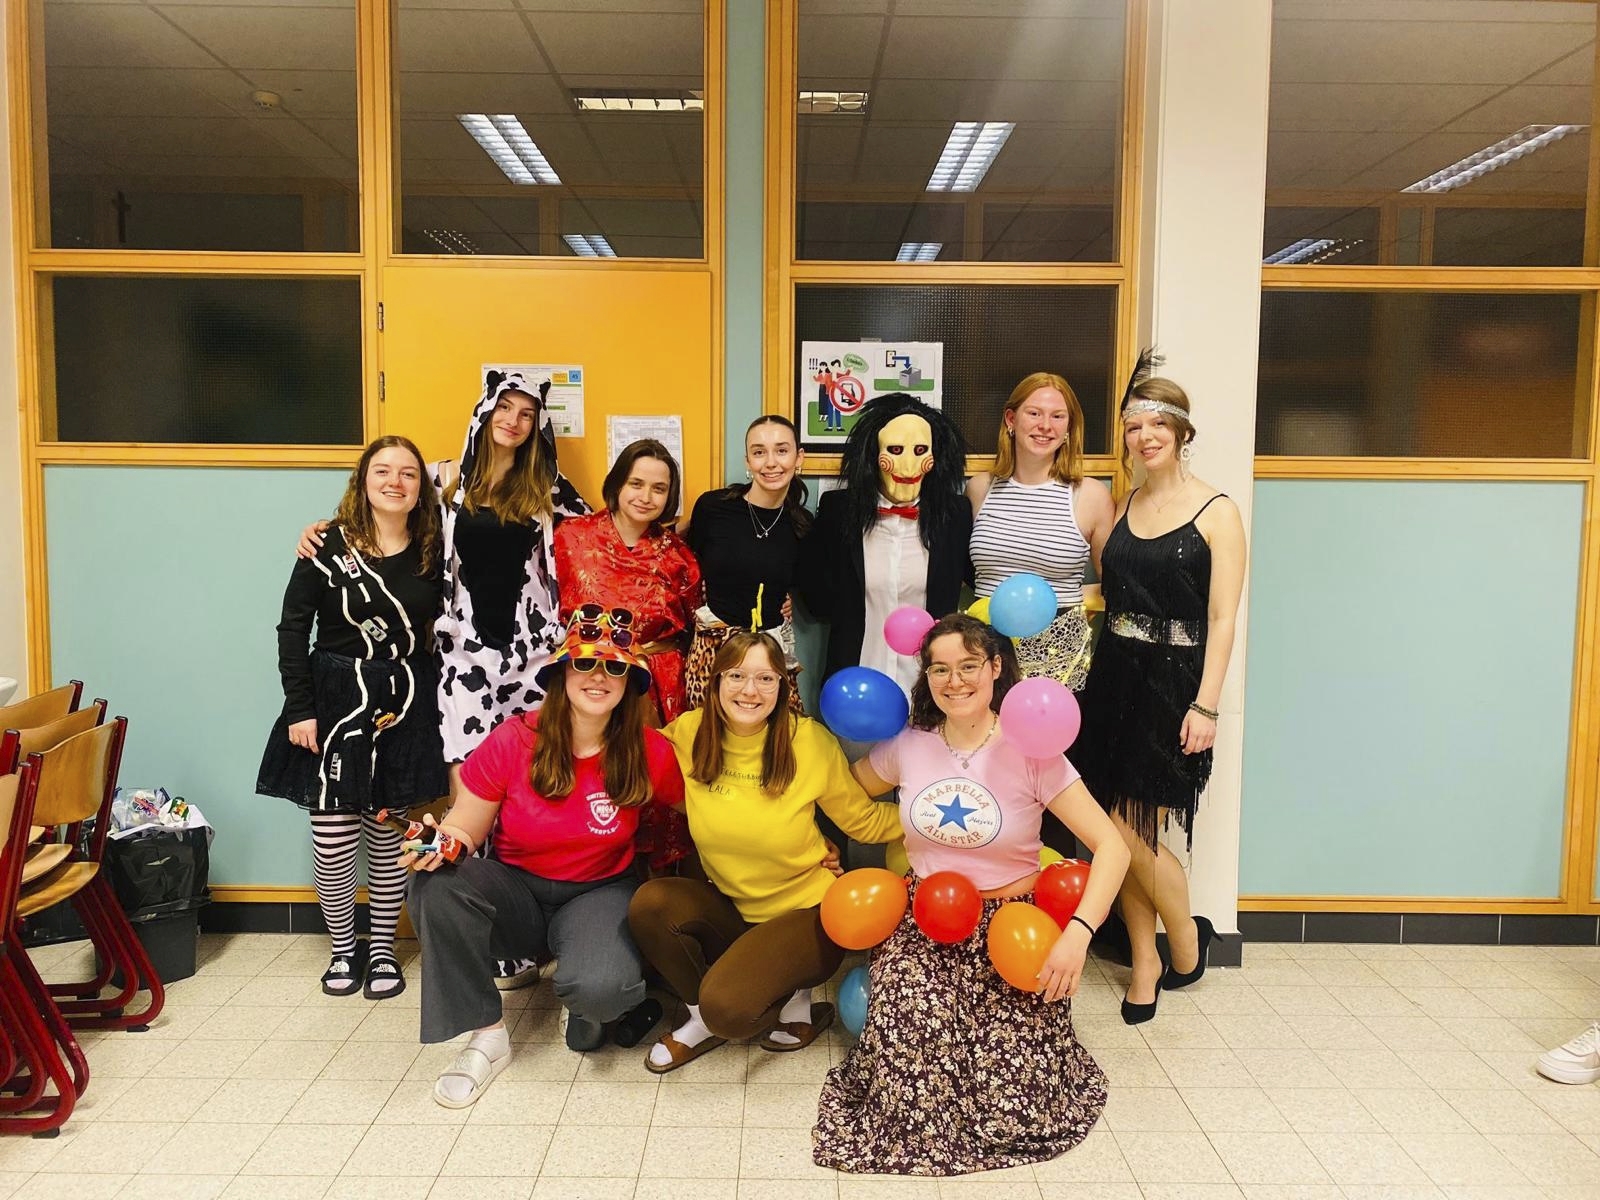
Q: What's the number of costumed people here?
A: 10